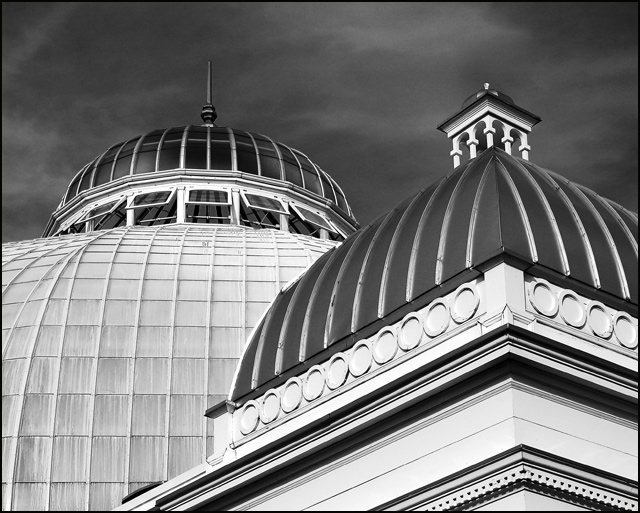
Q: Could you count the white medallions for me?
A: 14